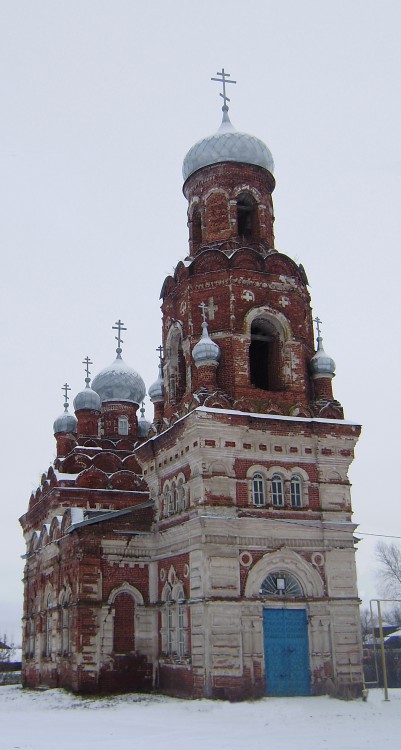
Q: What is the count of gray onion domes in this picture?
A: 8